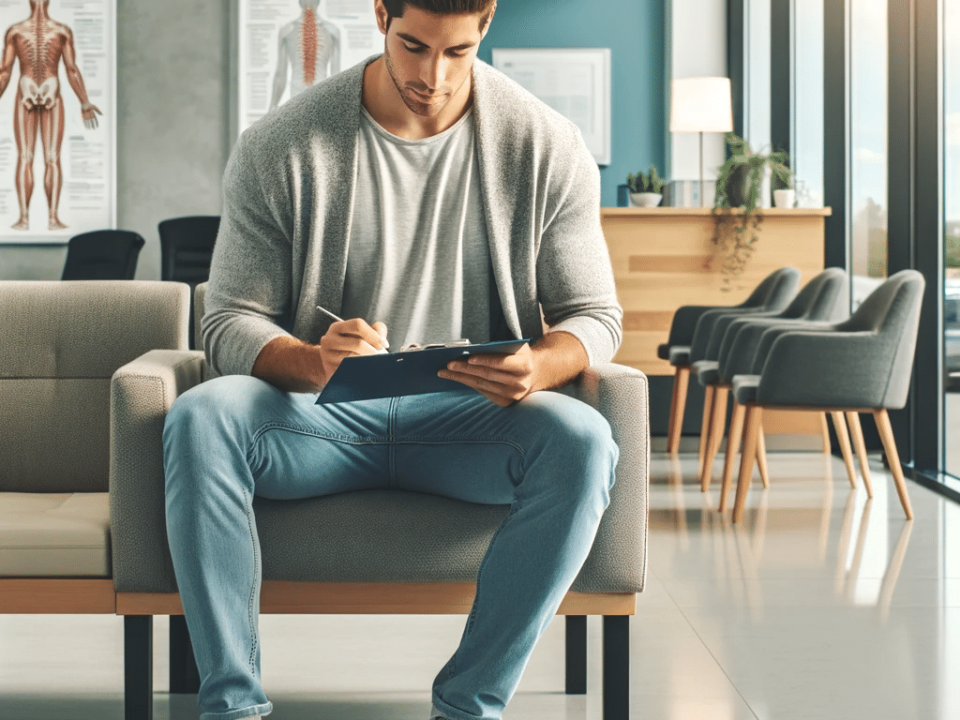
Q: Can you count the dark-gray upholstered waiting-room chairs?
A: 3